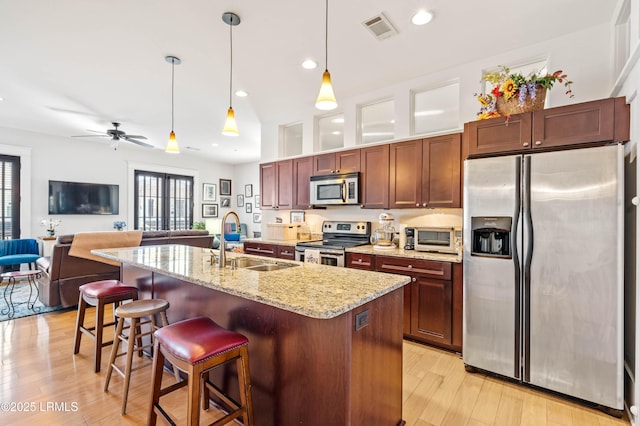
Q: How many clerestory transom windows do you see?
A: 5